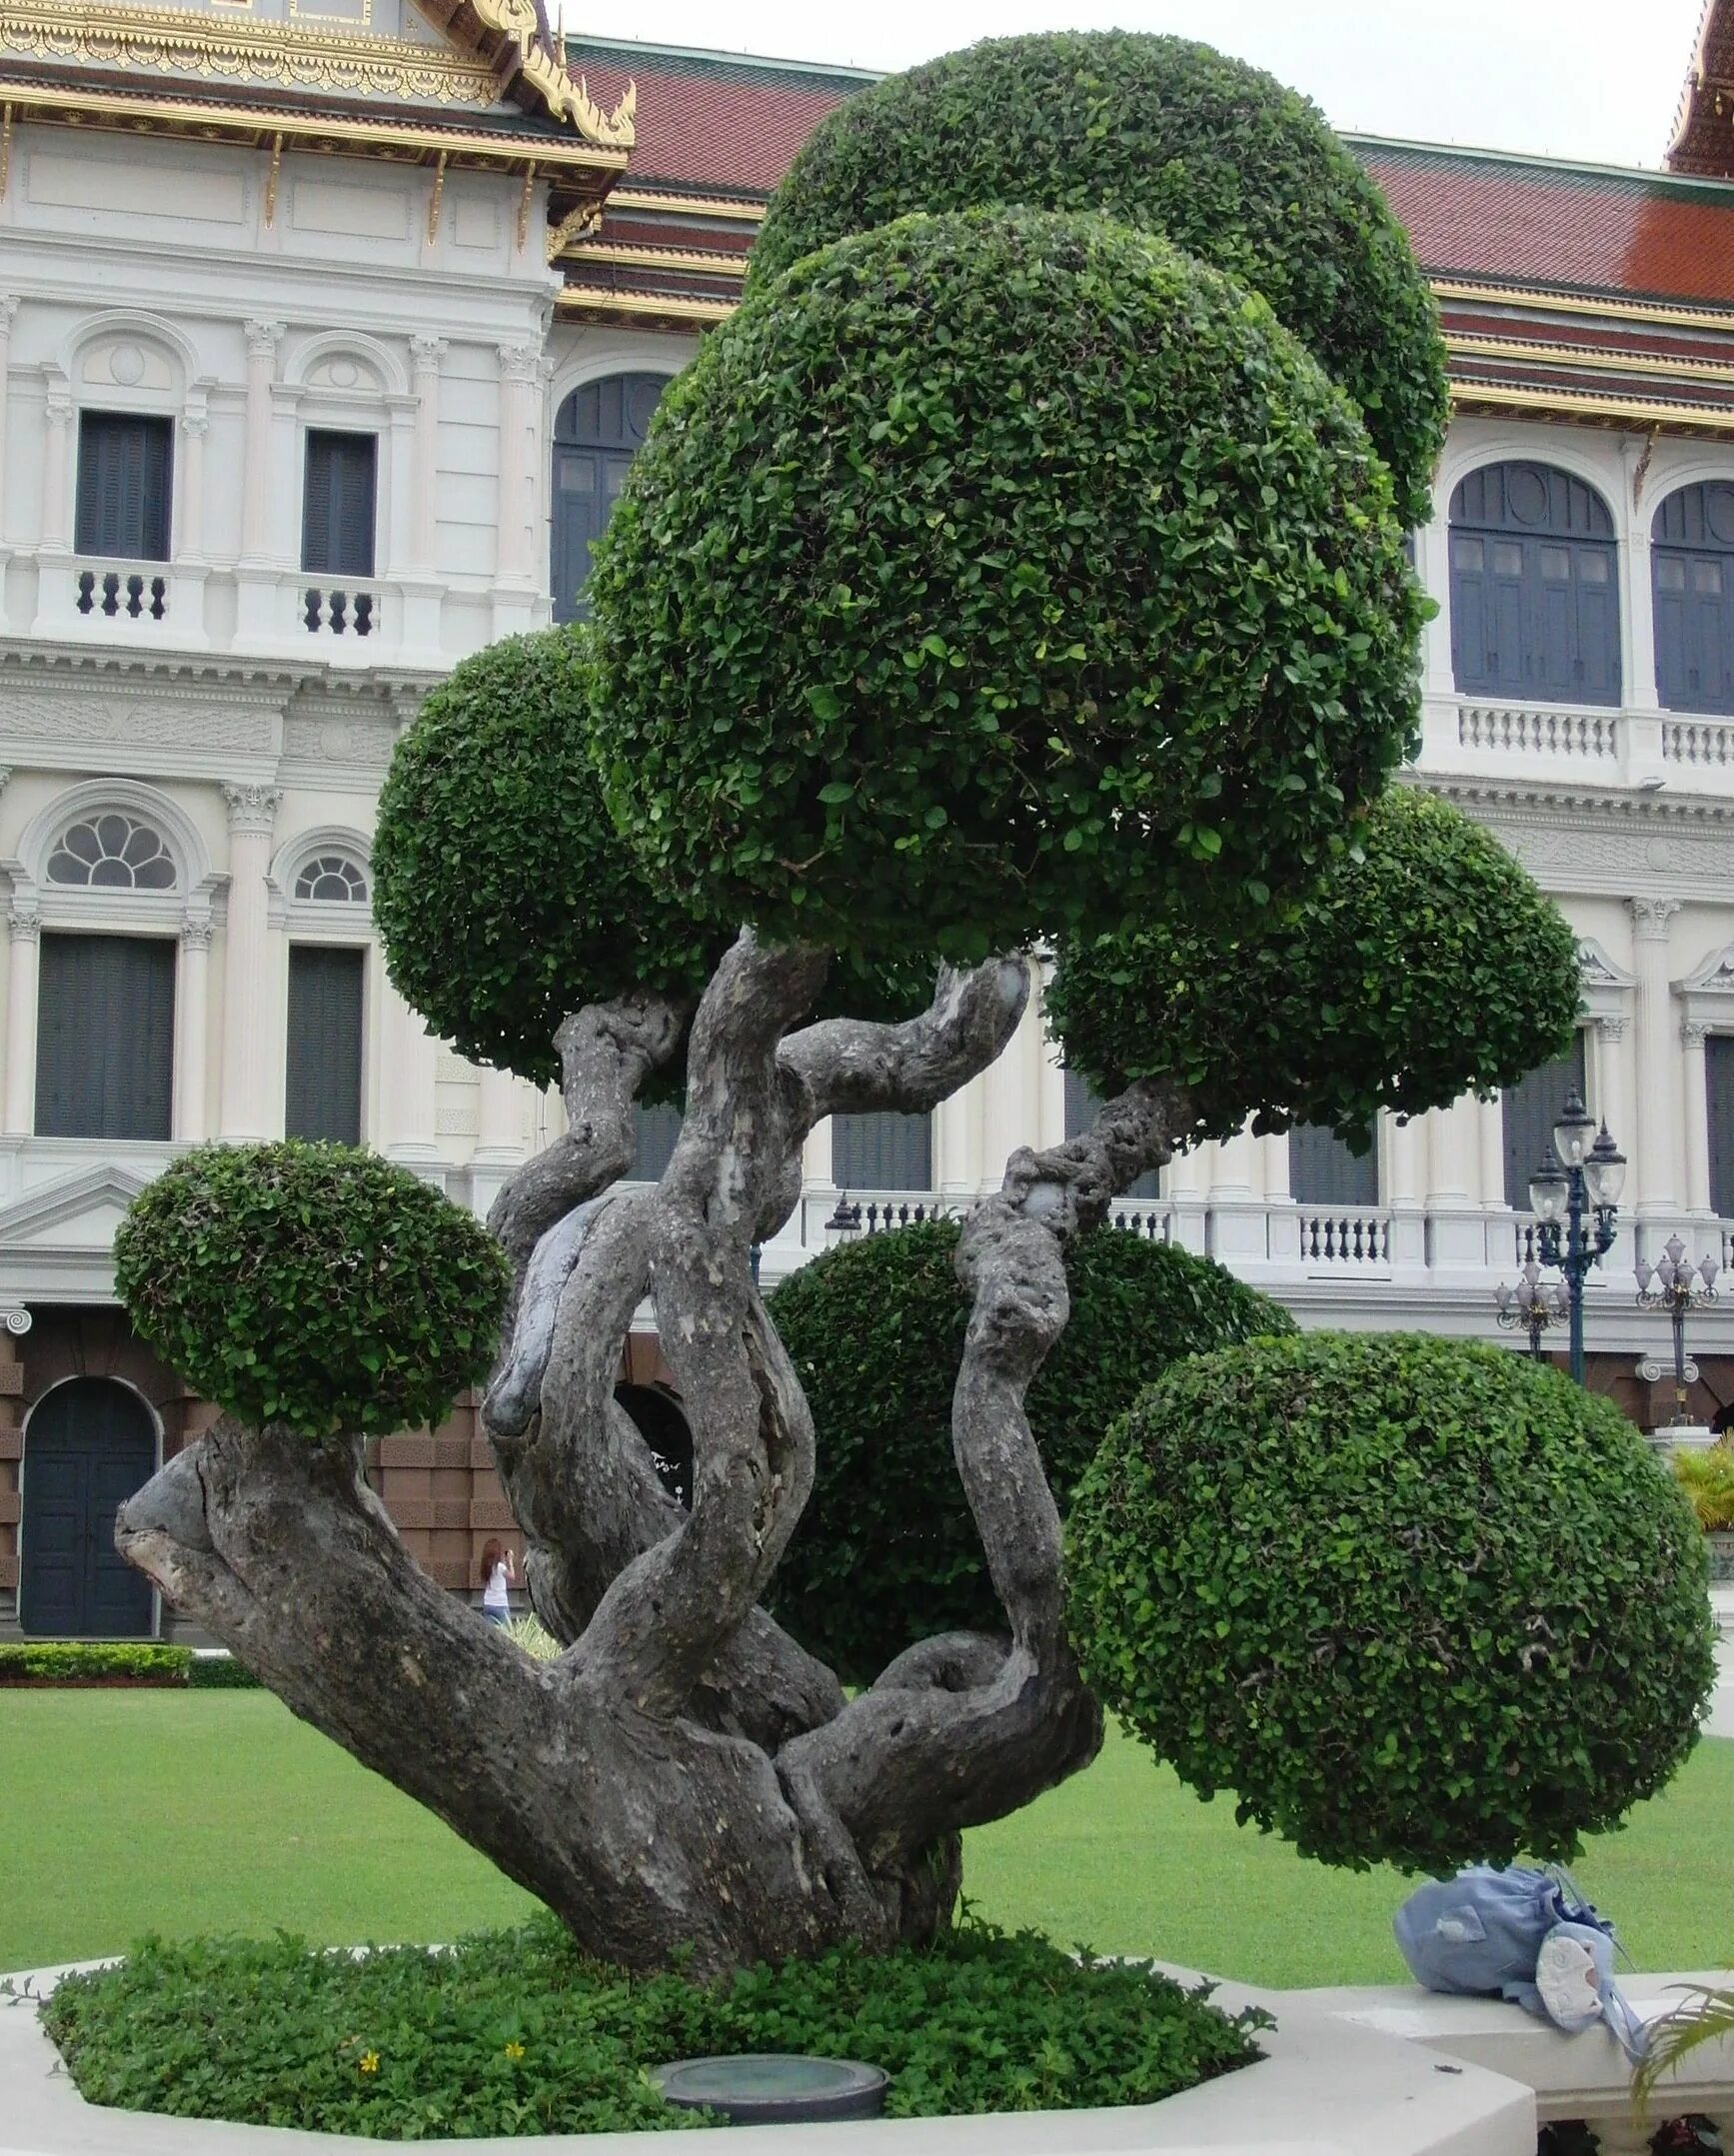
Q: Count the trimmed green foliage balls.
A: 7